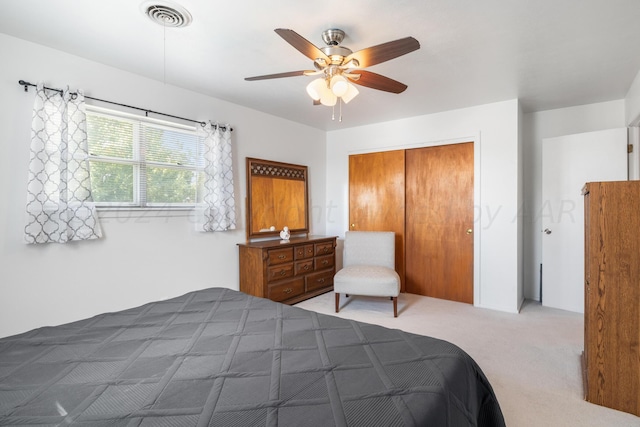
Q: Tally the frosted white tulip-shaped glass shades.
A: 4